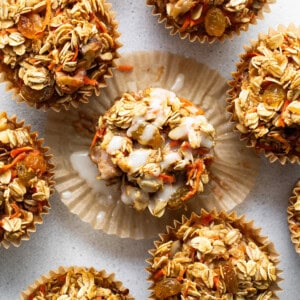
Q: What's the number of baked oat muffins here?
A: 8